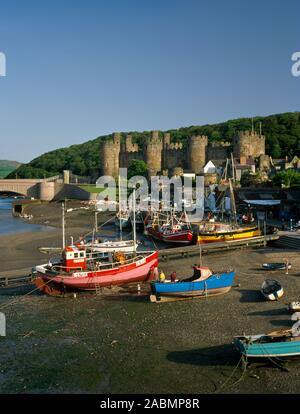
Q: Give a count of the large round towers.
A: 4